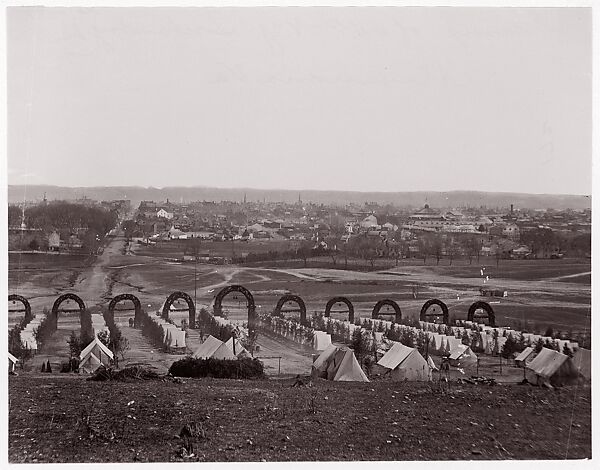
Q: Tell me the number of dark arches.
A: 10